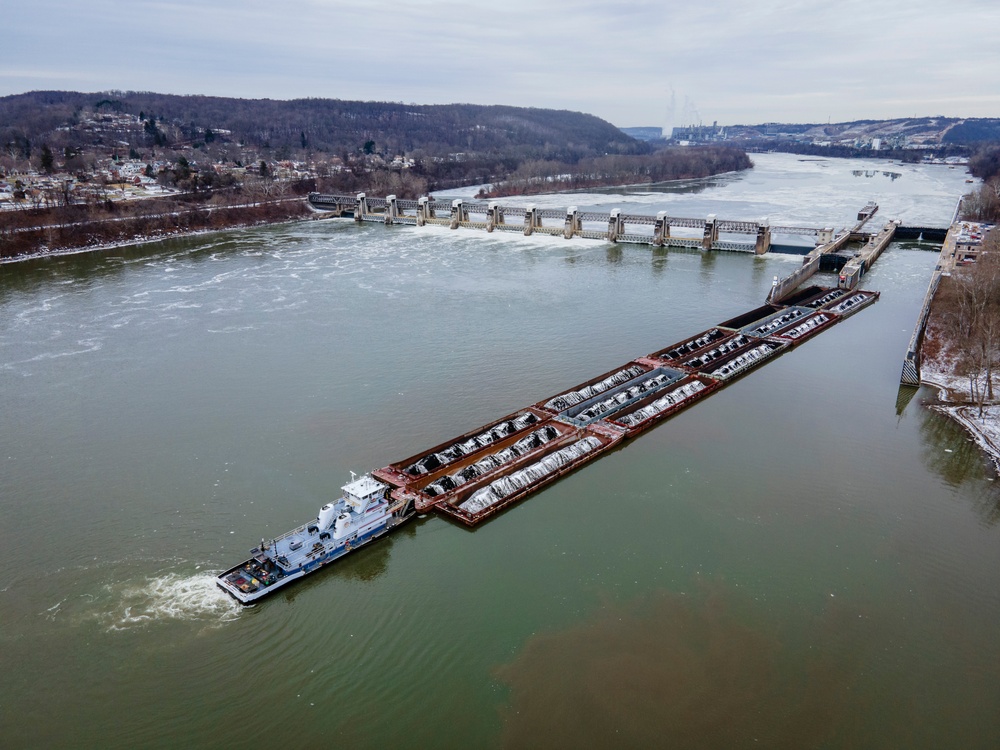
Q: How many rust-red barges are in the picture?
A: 13